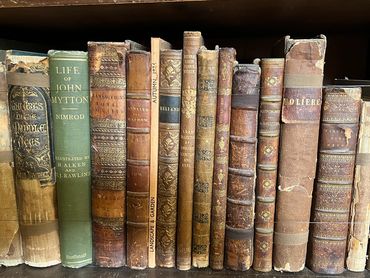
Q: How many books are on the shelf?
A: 15